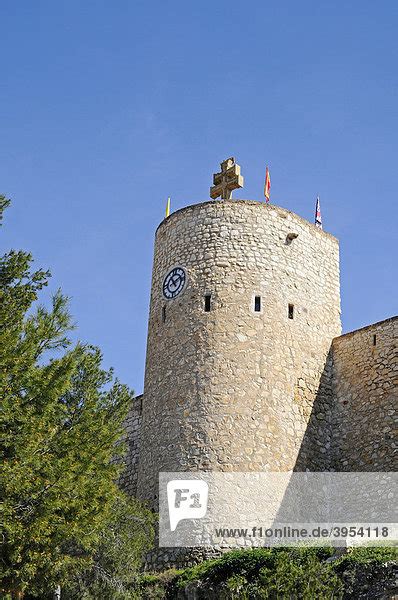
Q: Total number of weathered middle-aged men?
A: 0